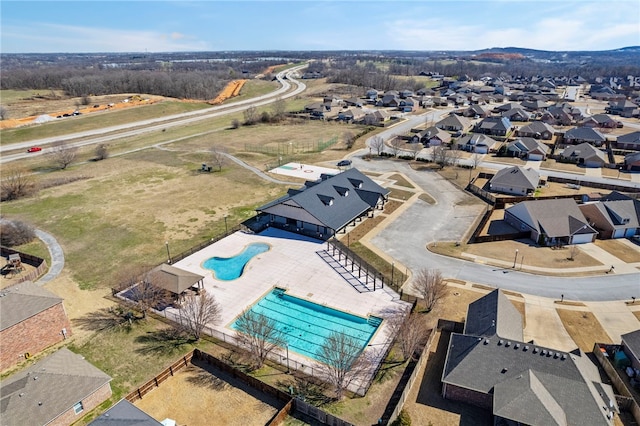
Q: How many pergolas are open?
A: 1